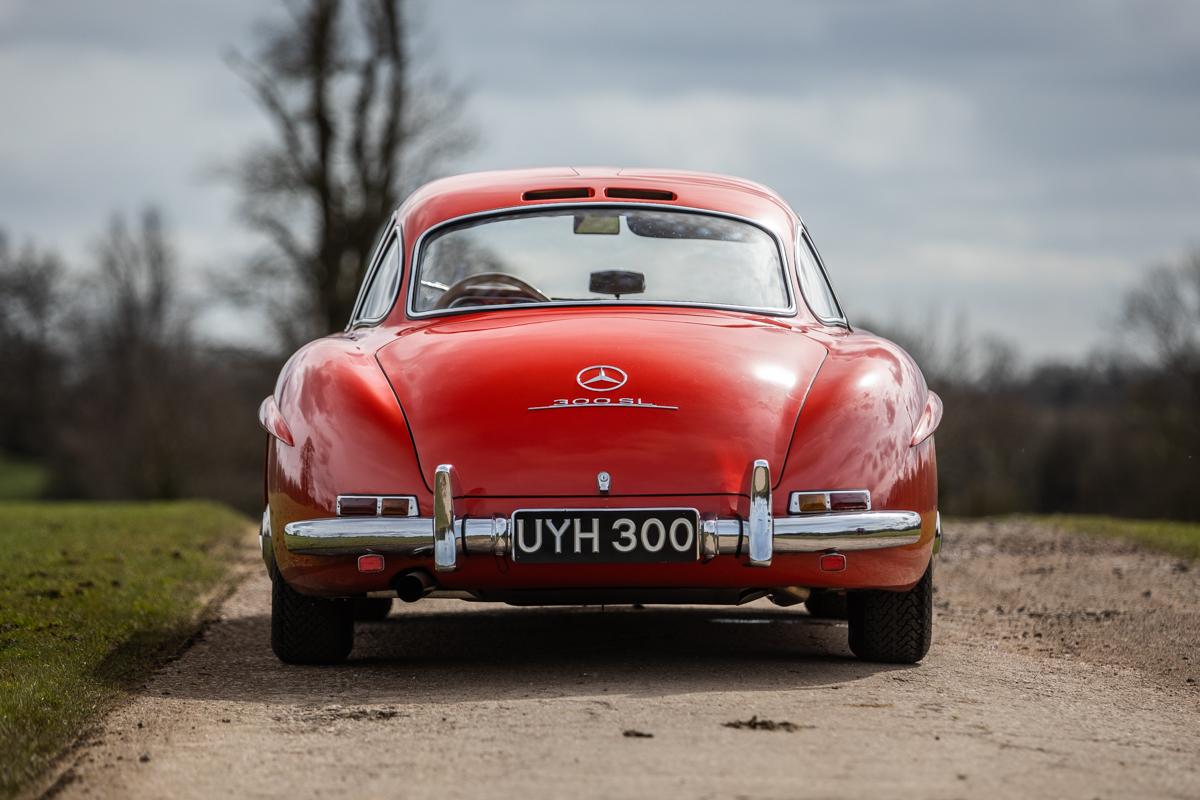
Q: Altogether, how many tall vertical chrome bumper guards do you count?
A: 2